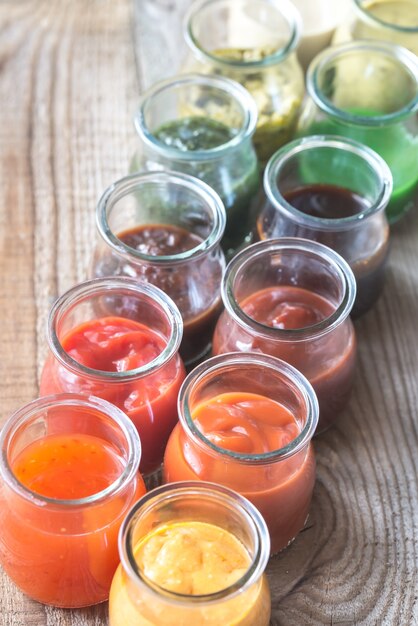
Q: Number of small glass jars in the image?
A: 12